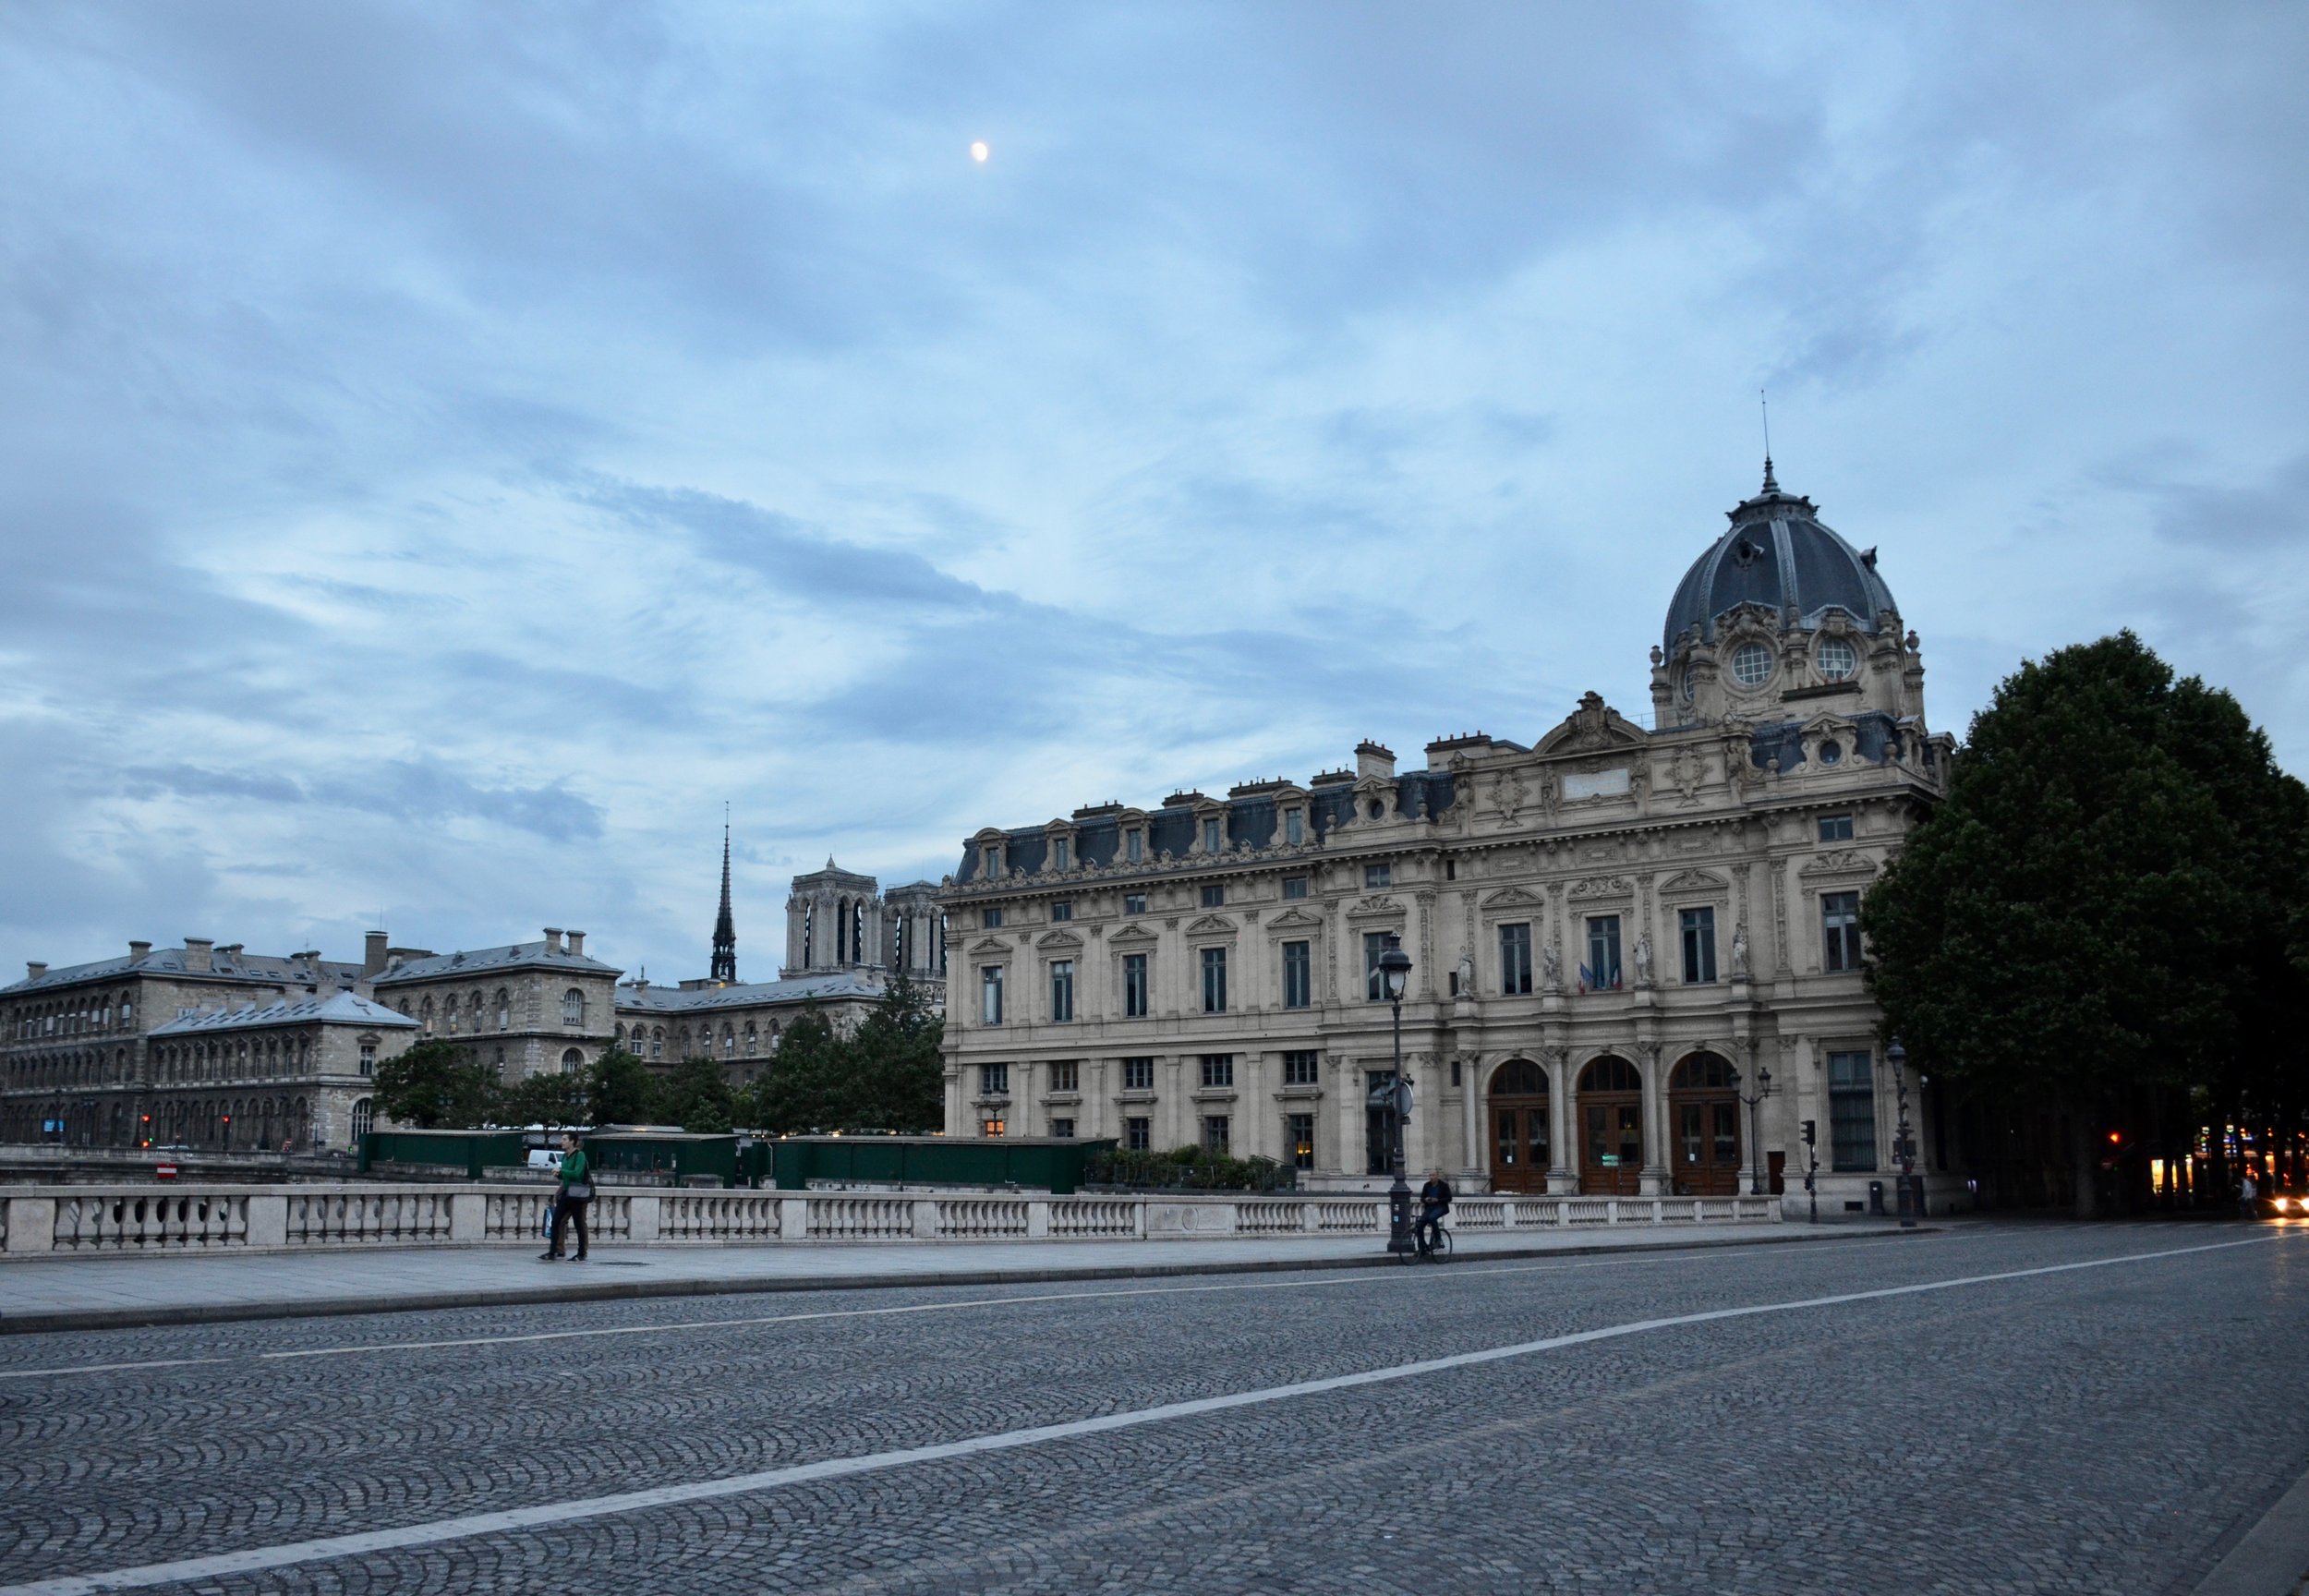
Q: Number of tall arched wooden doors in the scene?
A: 3